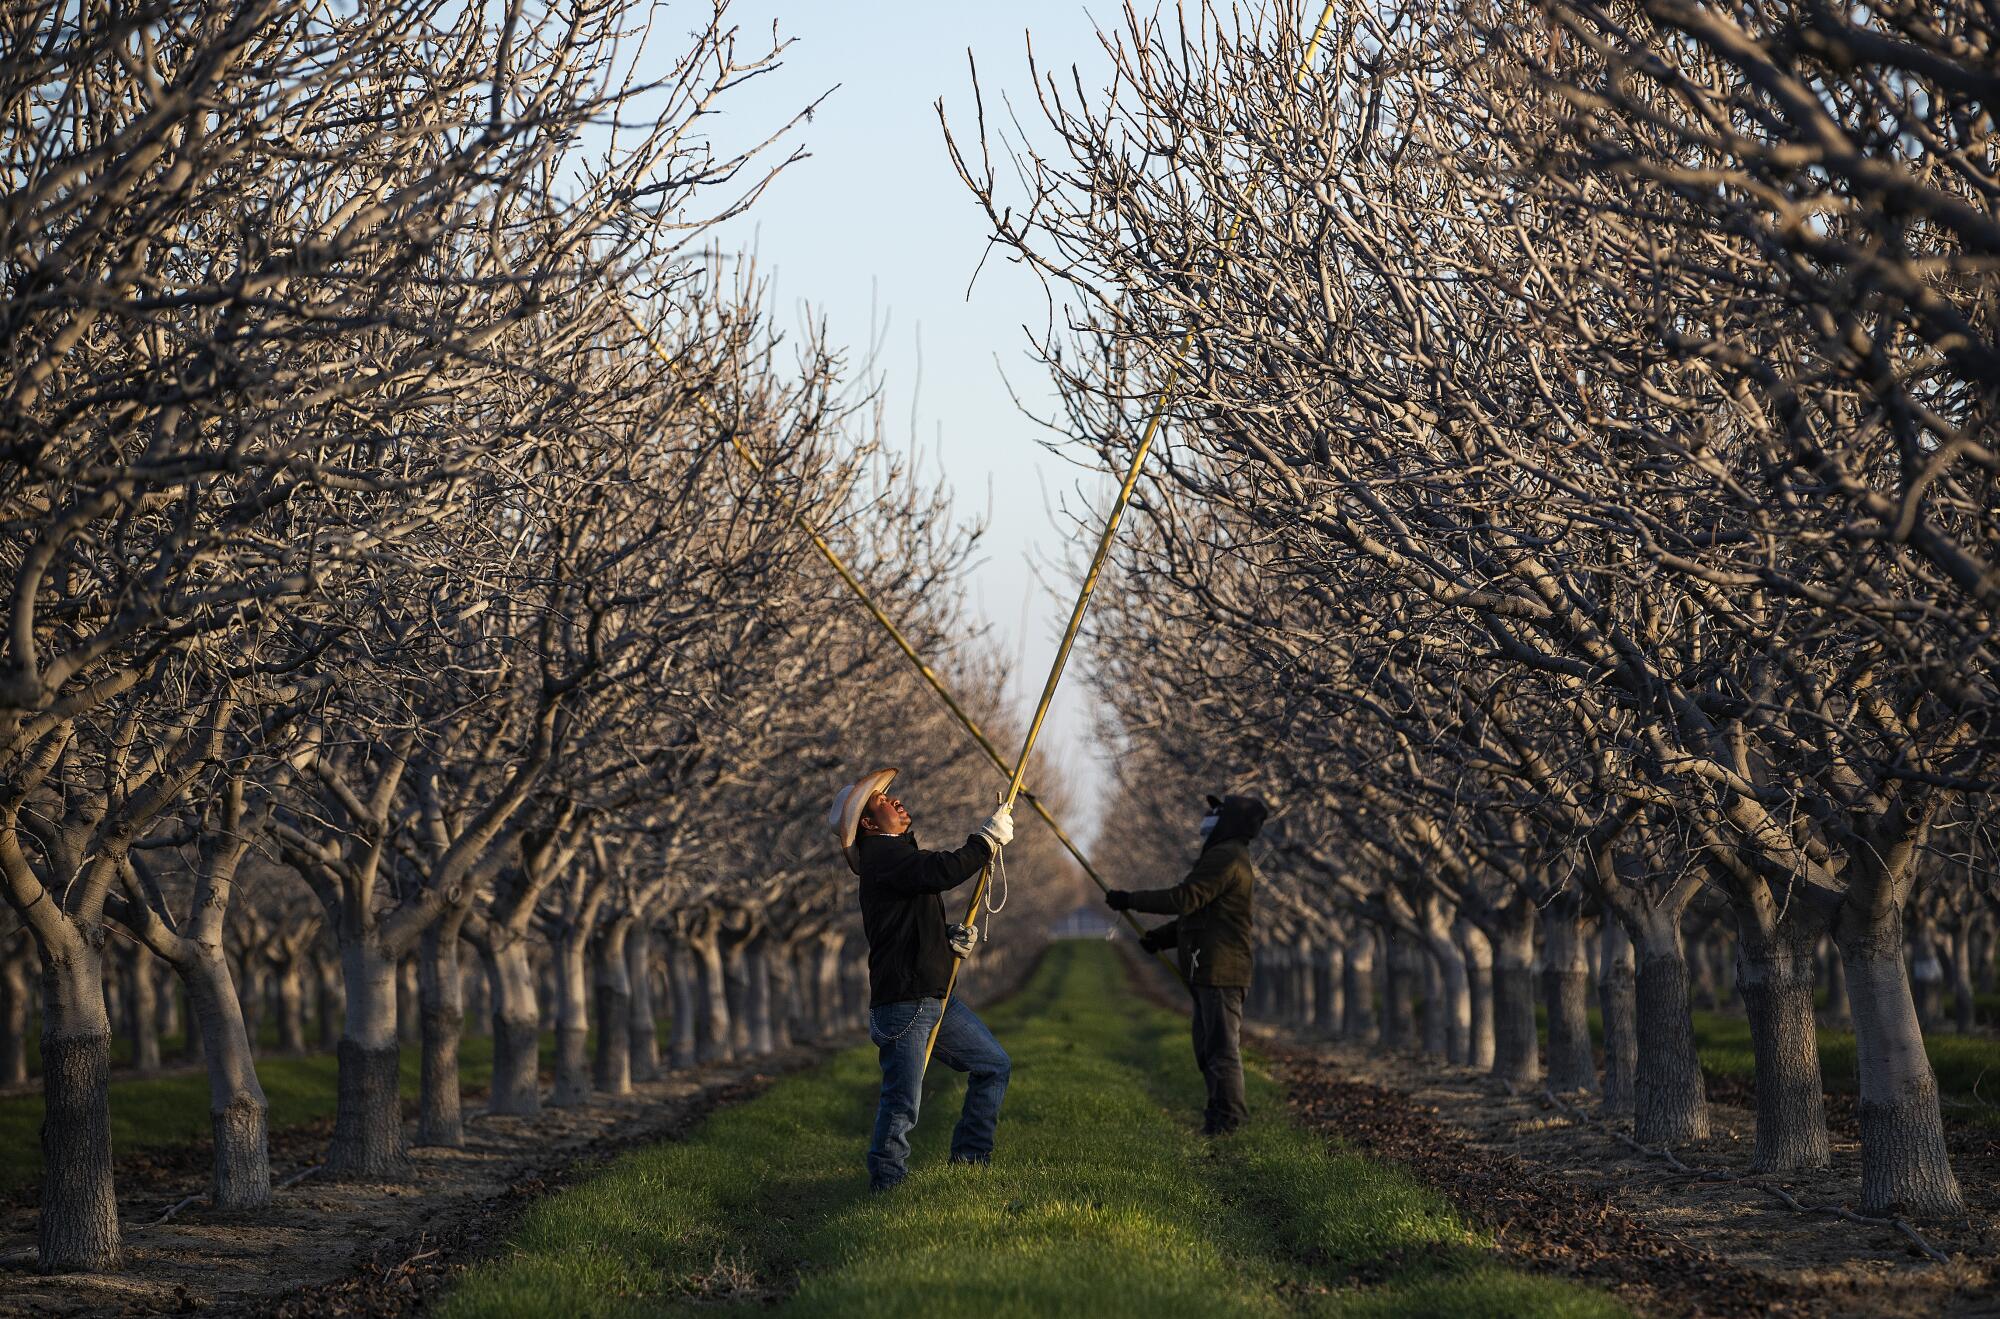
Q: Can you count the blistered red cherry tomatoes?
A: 0